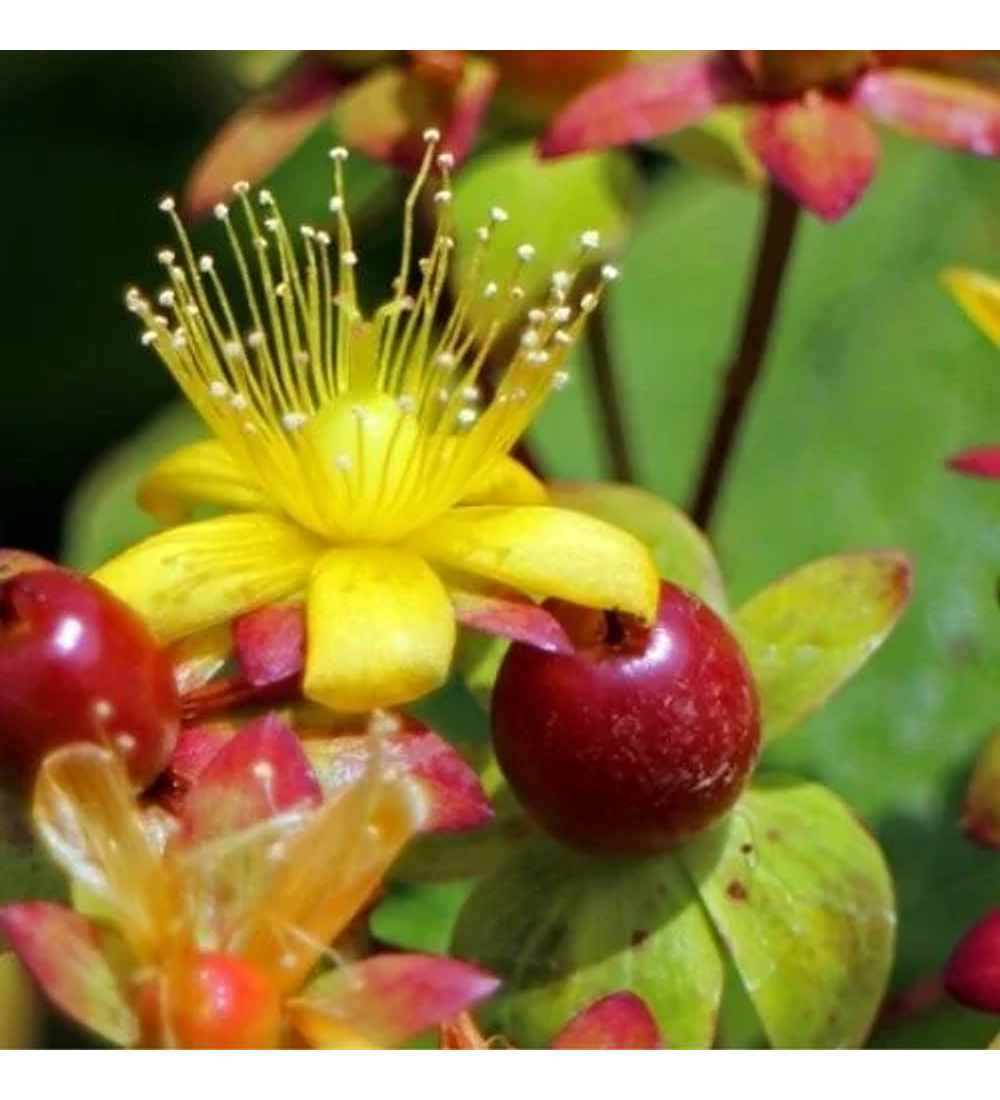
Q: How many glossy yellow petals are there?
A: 5